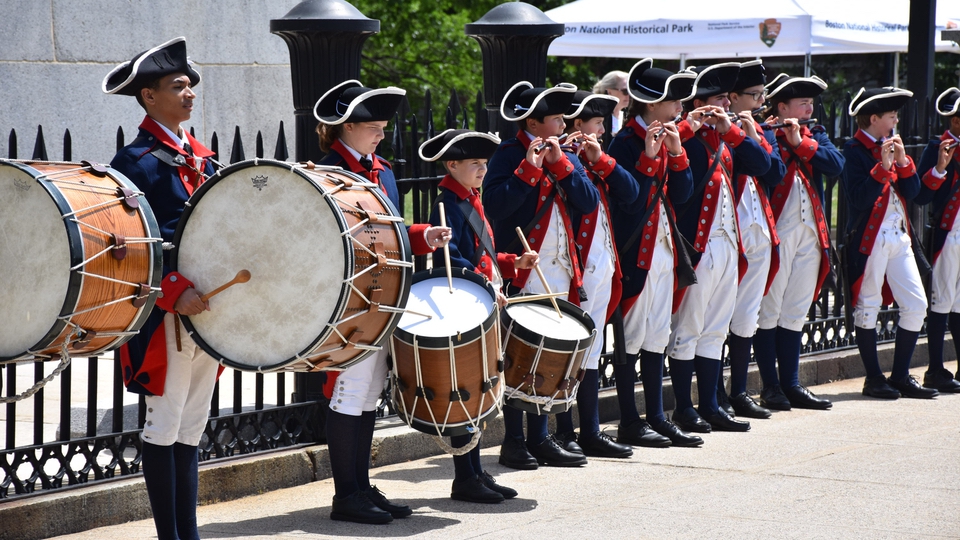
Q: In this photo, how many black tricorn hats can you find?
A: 11